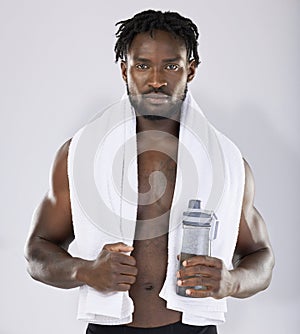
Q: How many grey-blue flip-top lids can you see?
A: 1